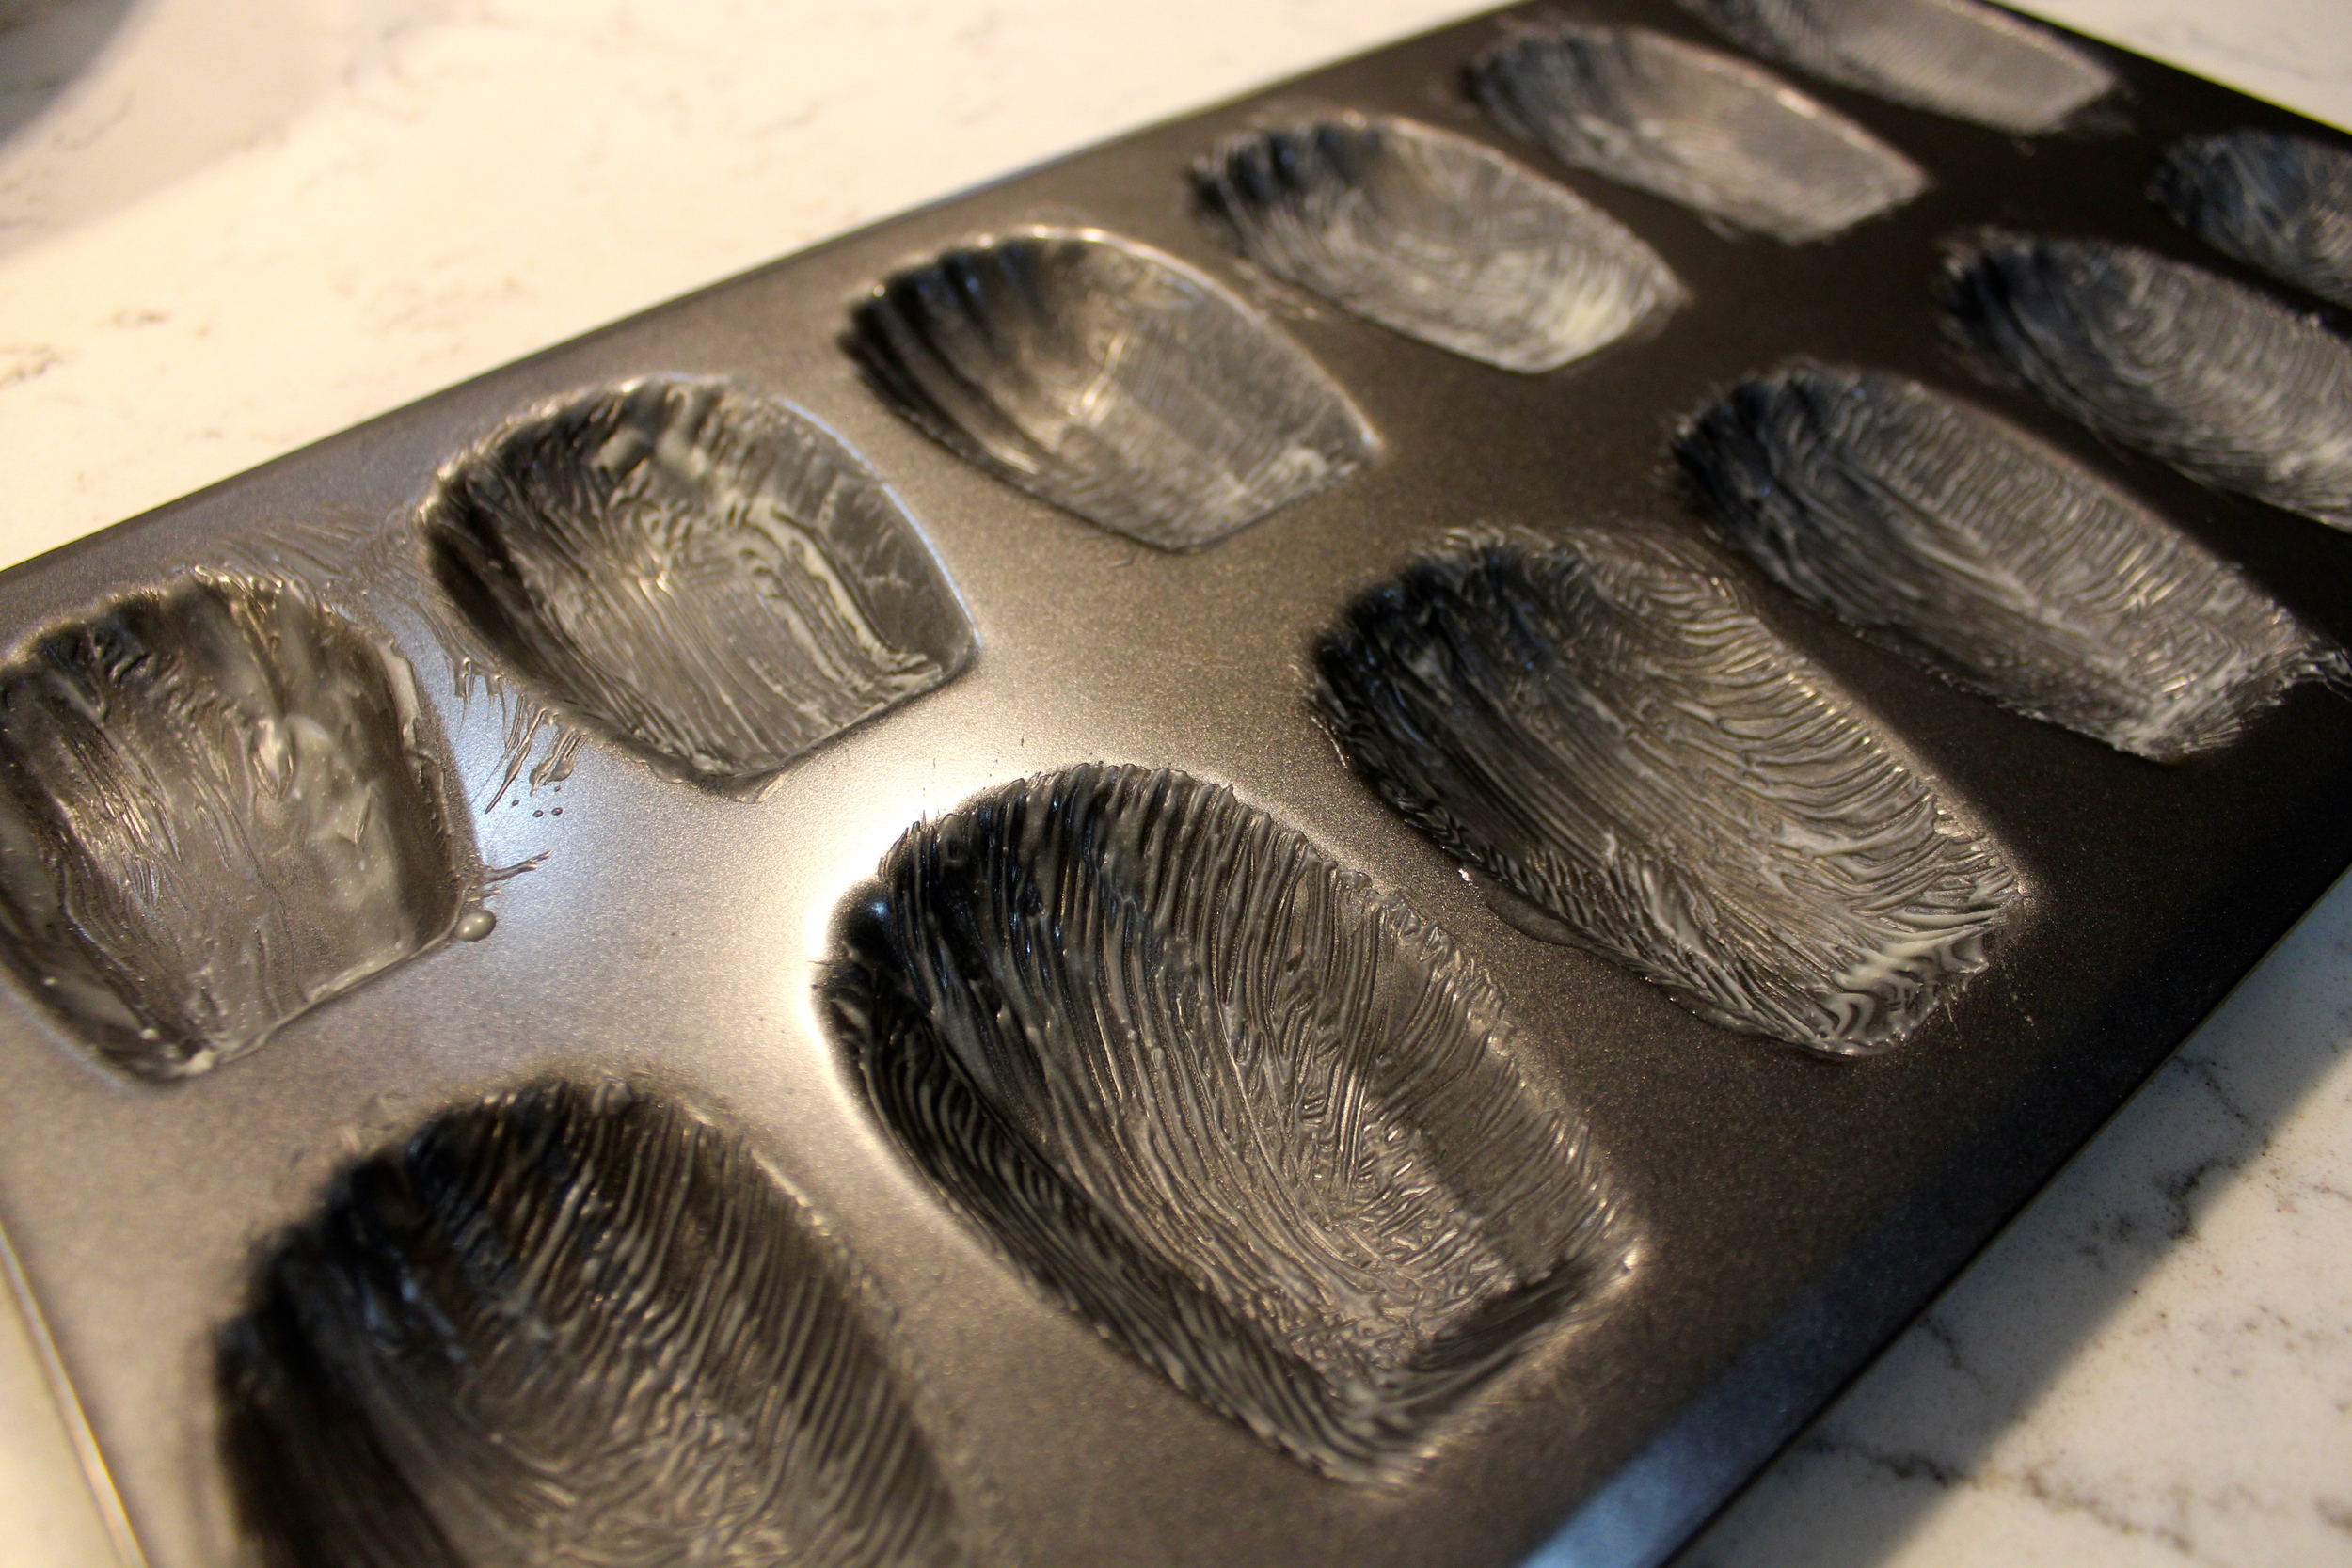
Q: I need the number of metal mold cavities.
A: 12